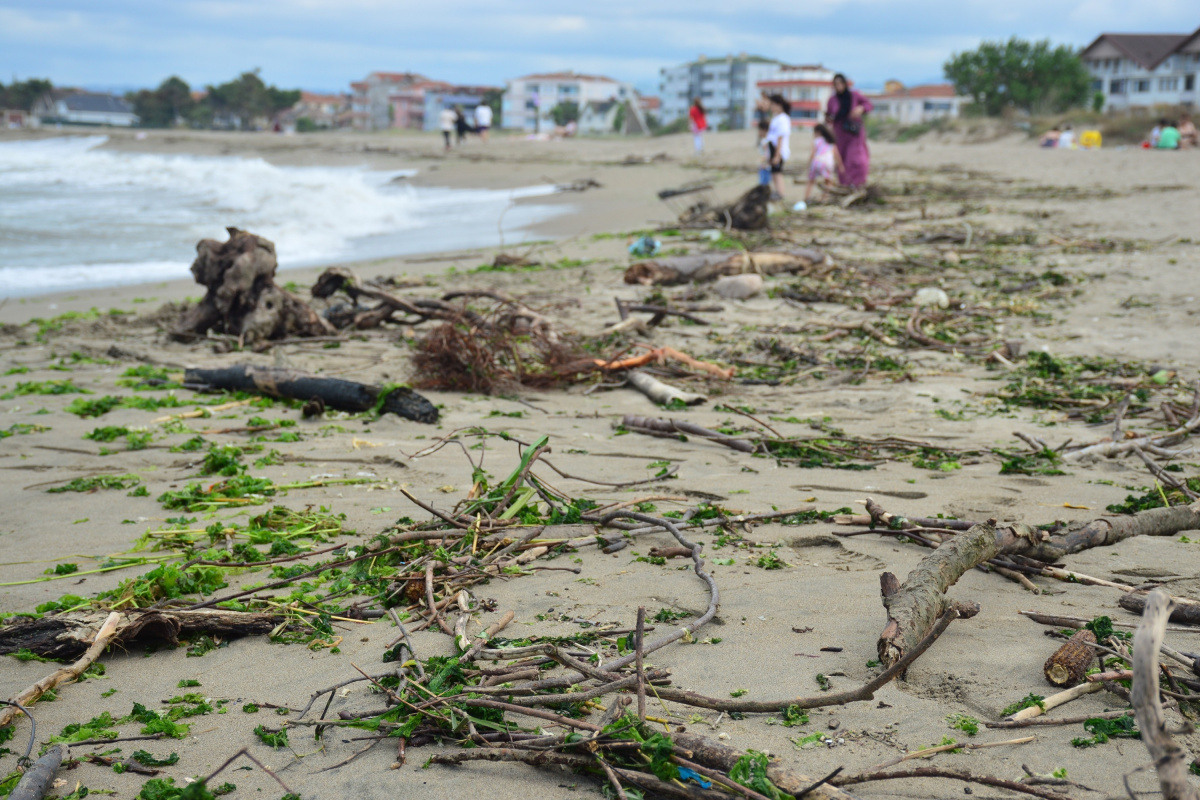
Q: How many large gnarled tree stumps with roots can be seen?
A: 1